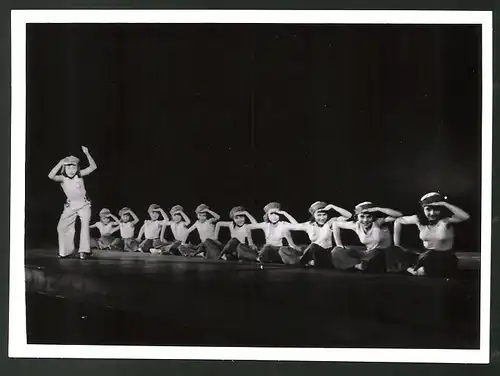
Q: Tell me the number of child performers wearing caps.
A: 11